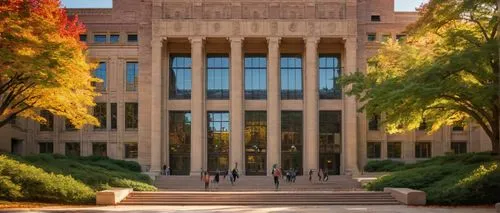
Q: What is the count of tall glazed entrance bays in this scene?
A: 5